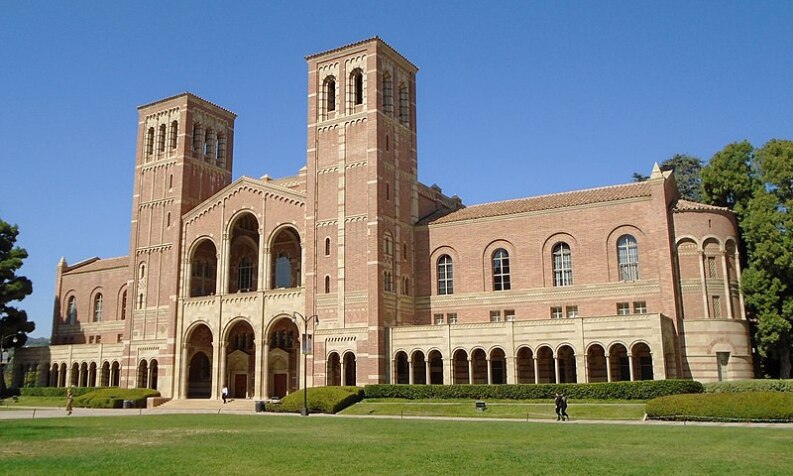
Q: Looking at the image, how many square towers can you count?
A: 2